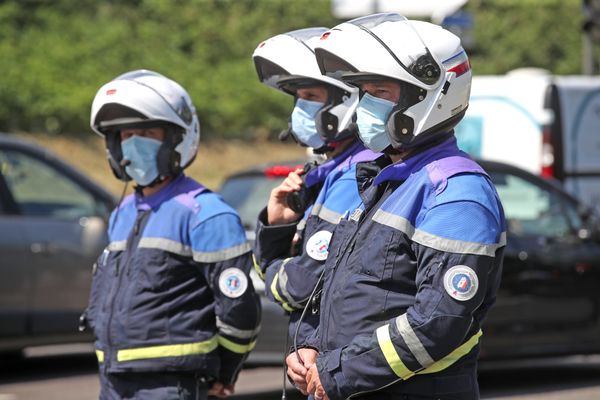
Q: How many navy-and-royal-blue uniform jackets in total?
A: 3